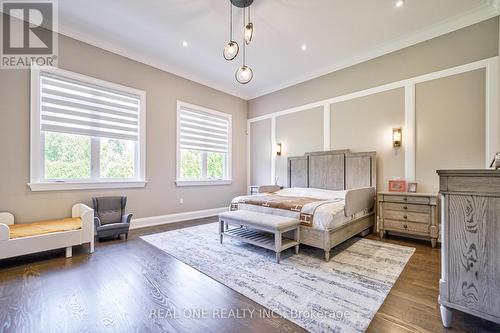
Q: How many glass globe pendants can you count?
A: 3